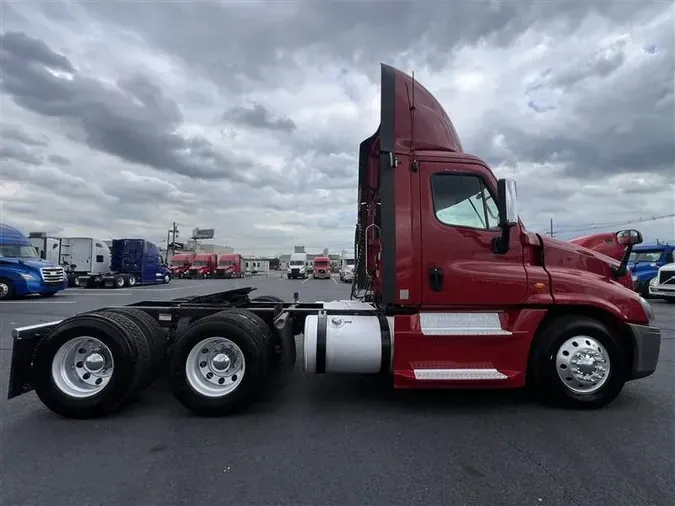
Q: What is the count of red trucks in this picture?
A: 6